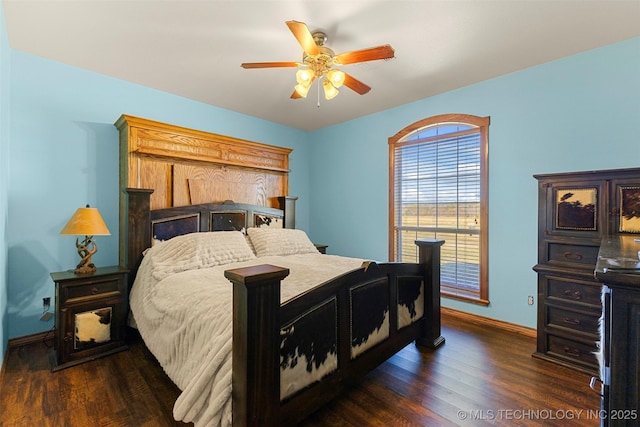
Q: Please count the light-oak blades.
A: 5